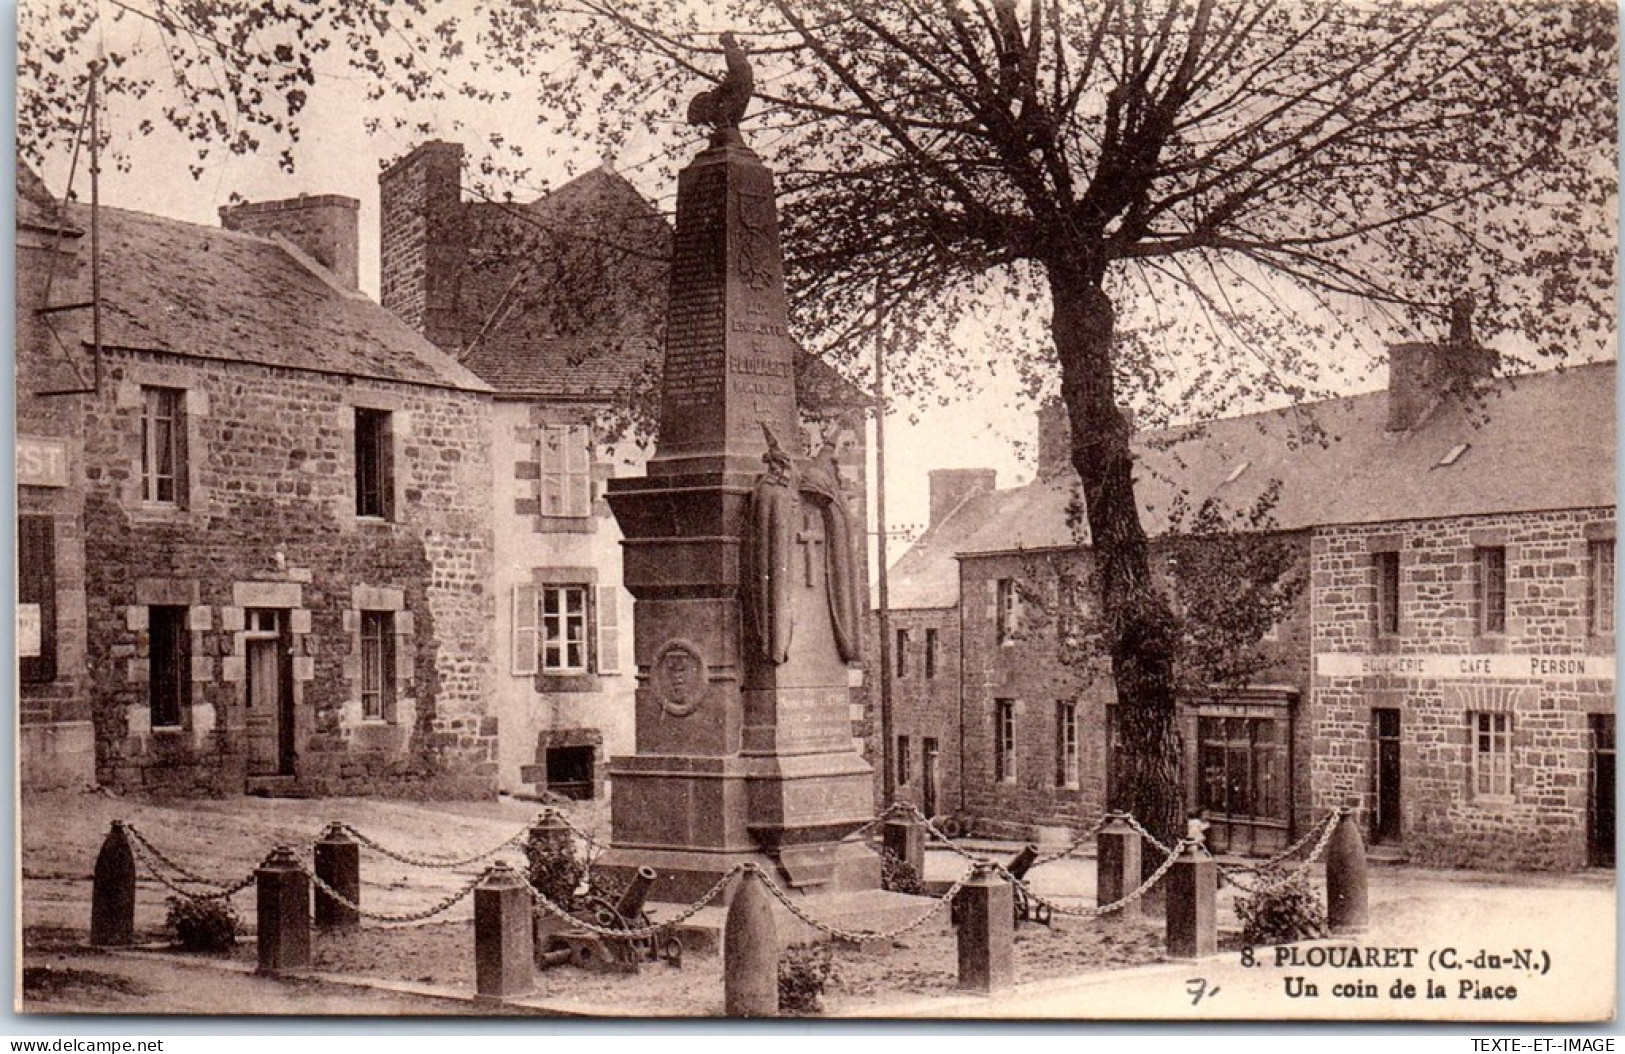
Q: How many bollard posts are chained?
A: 11